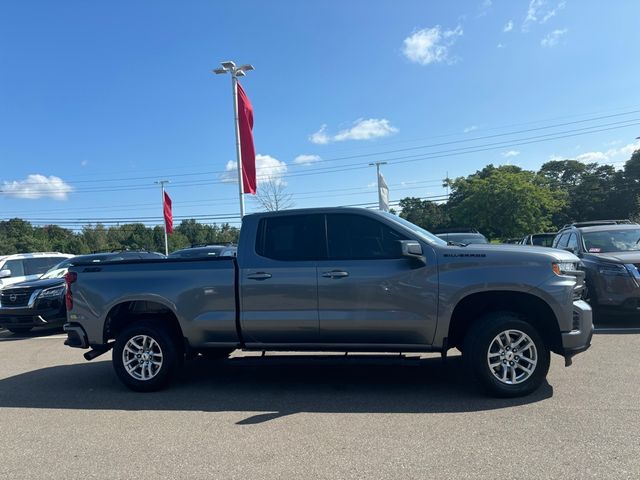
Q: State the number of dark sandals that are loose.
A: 0